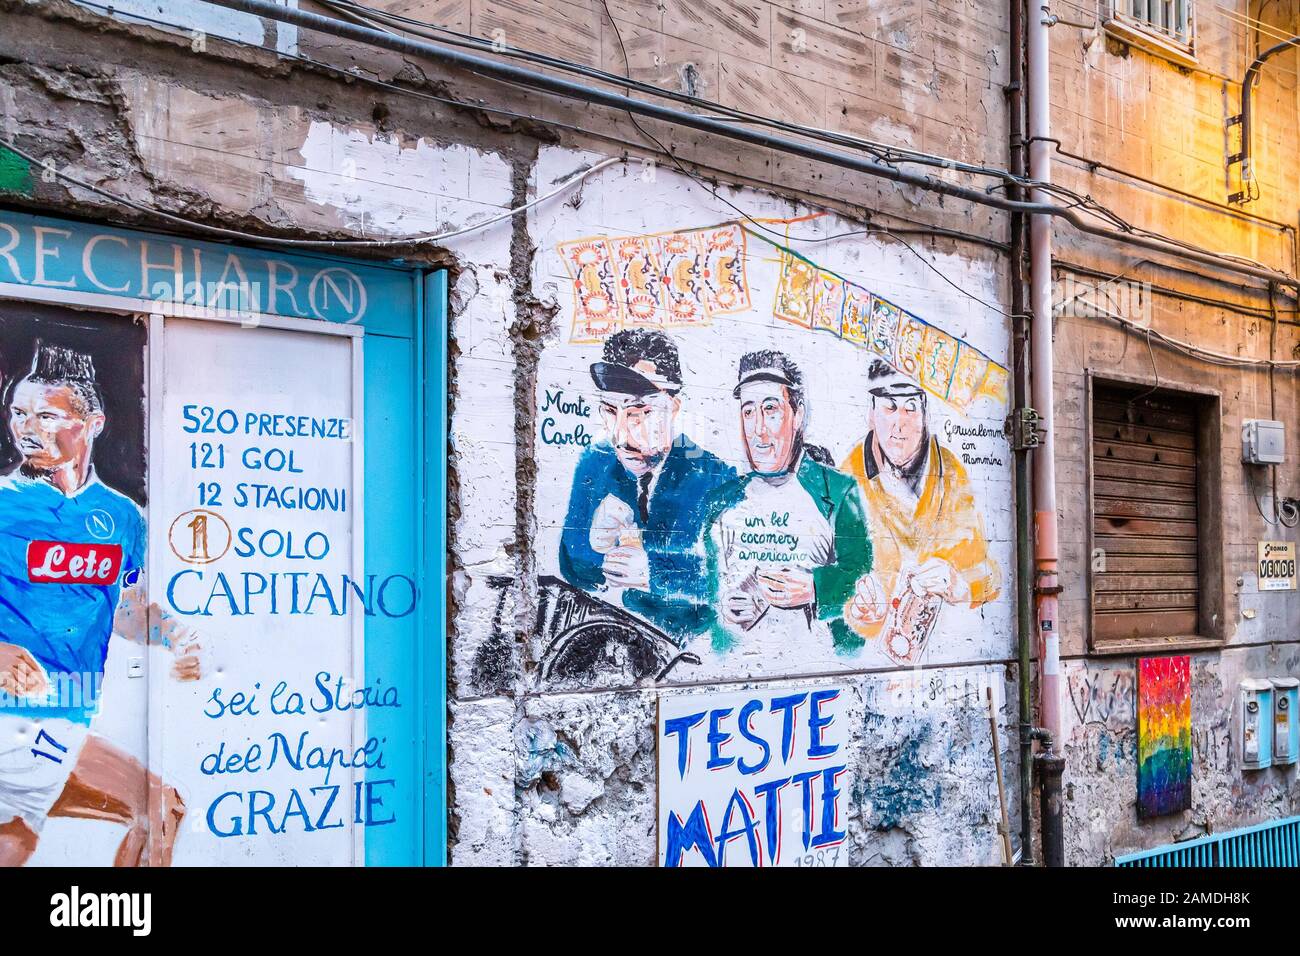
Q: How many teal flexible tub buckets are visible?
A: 0